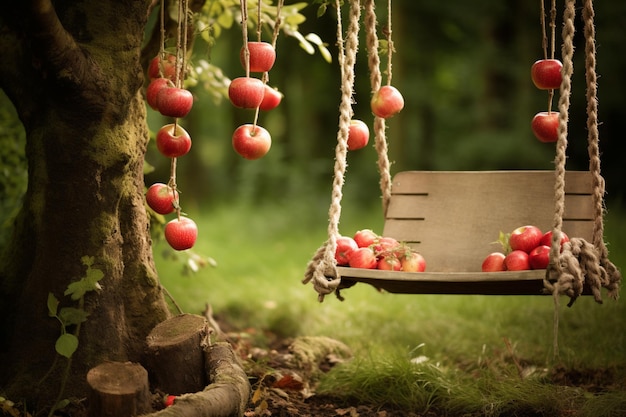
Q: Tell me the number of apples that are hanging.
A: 14